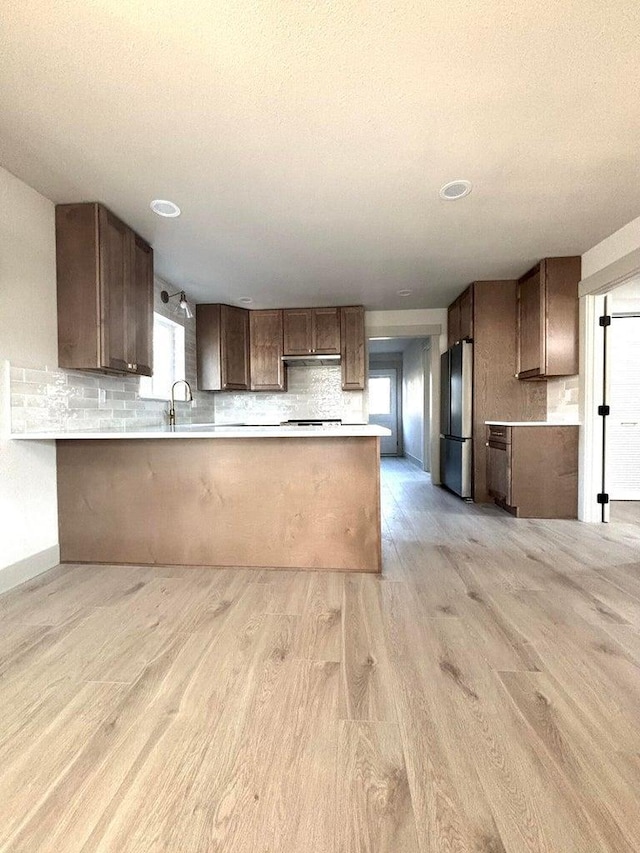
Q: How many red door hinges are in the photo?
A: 0